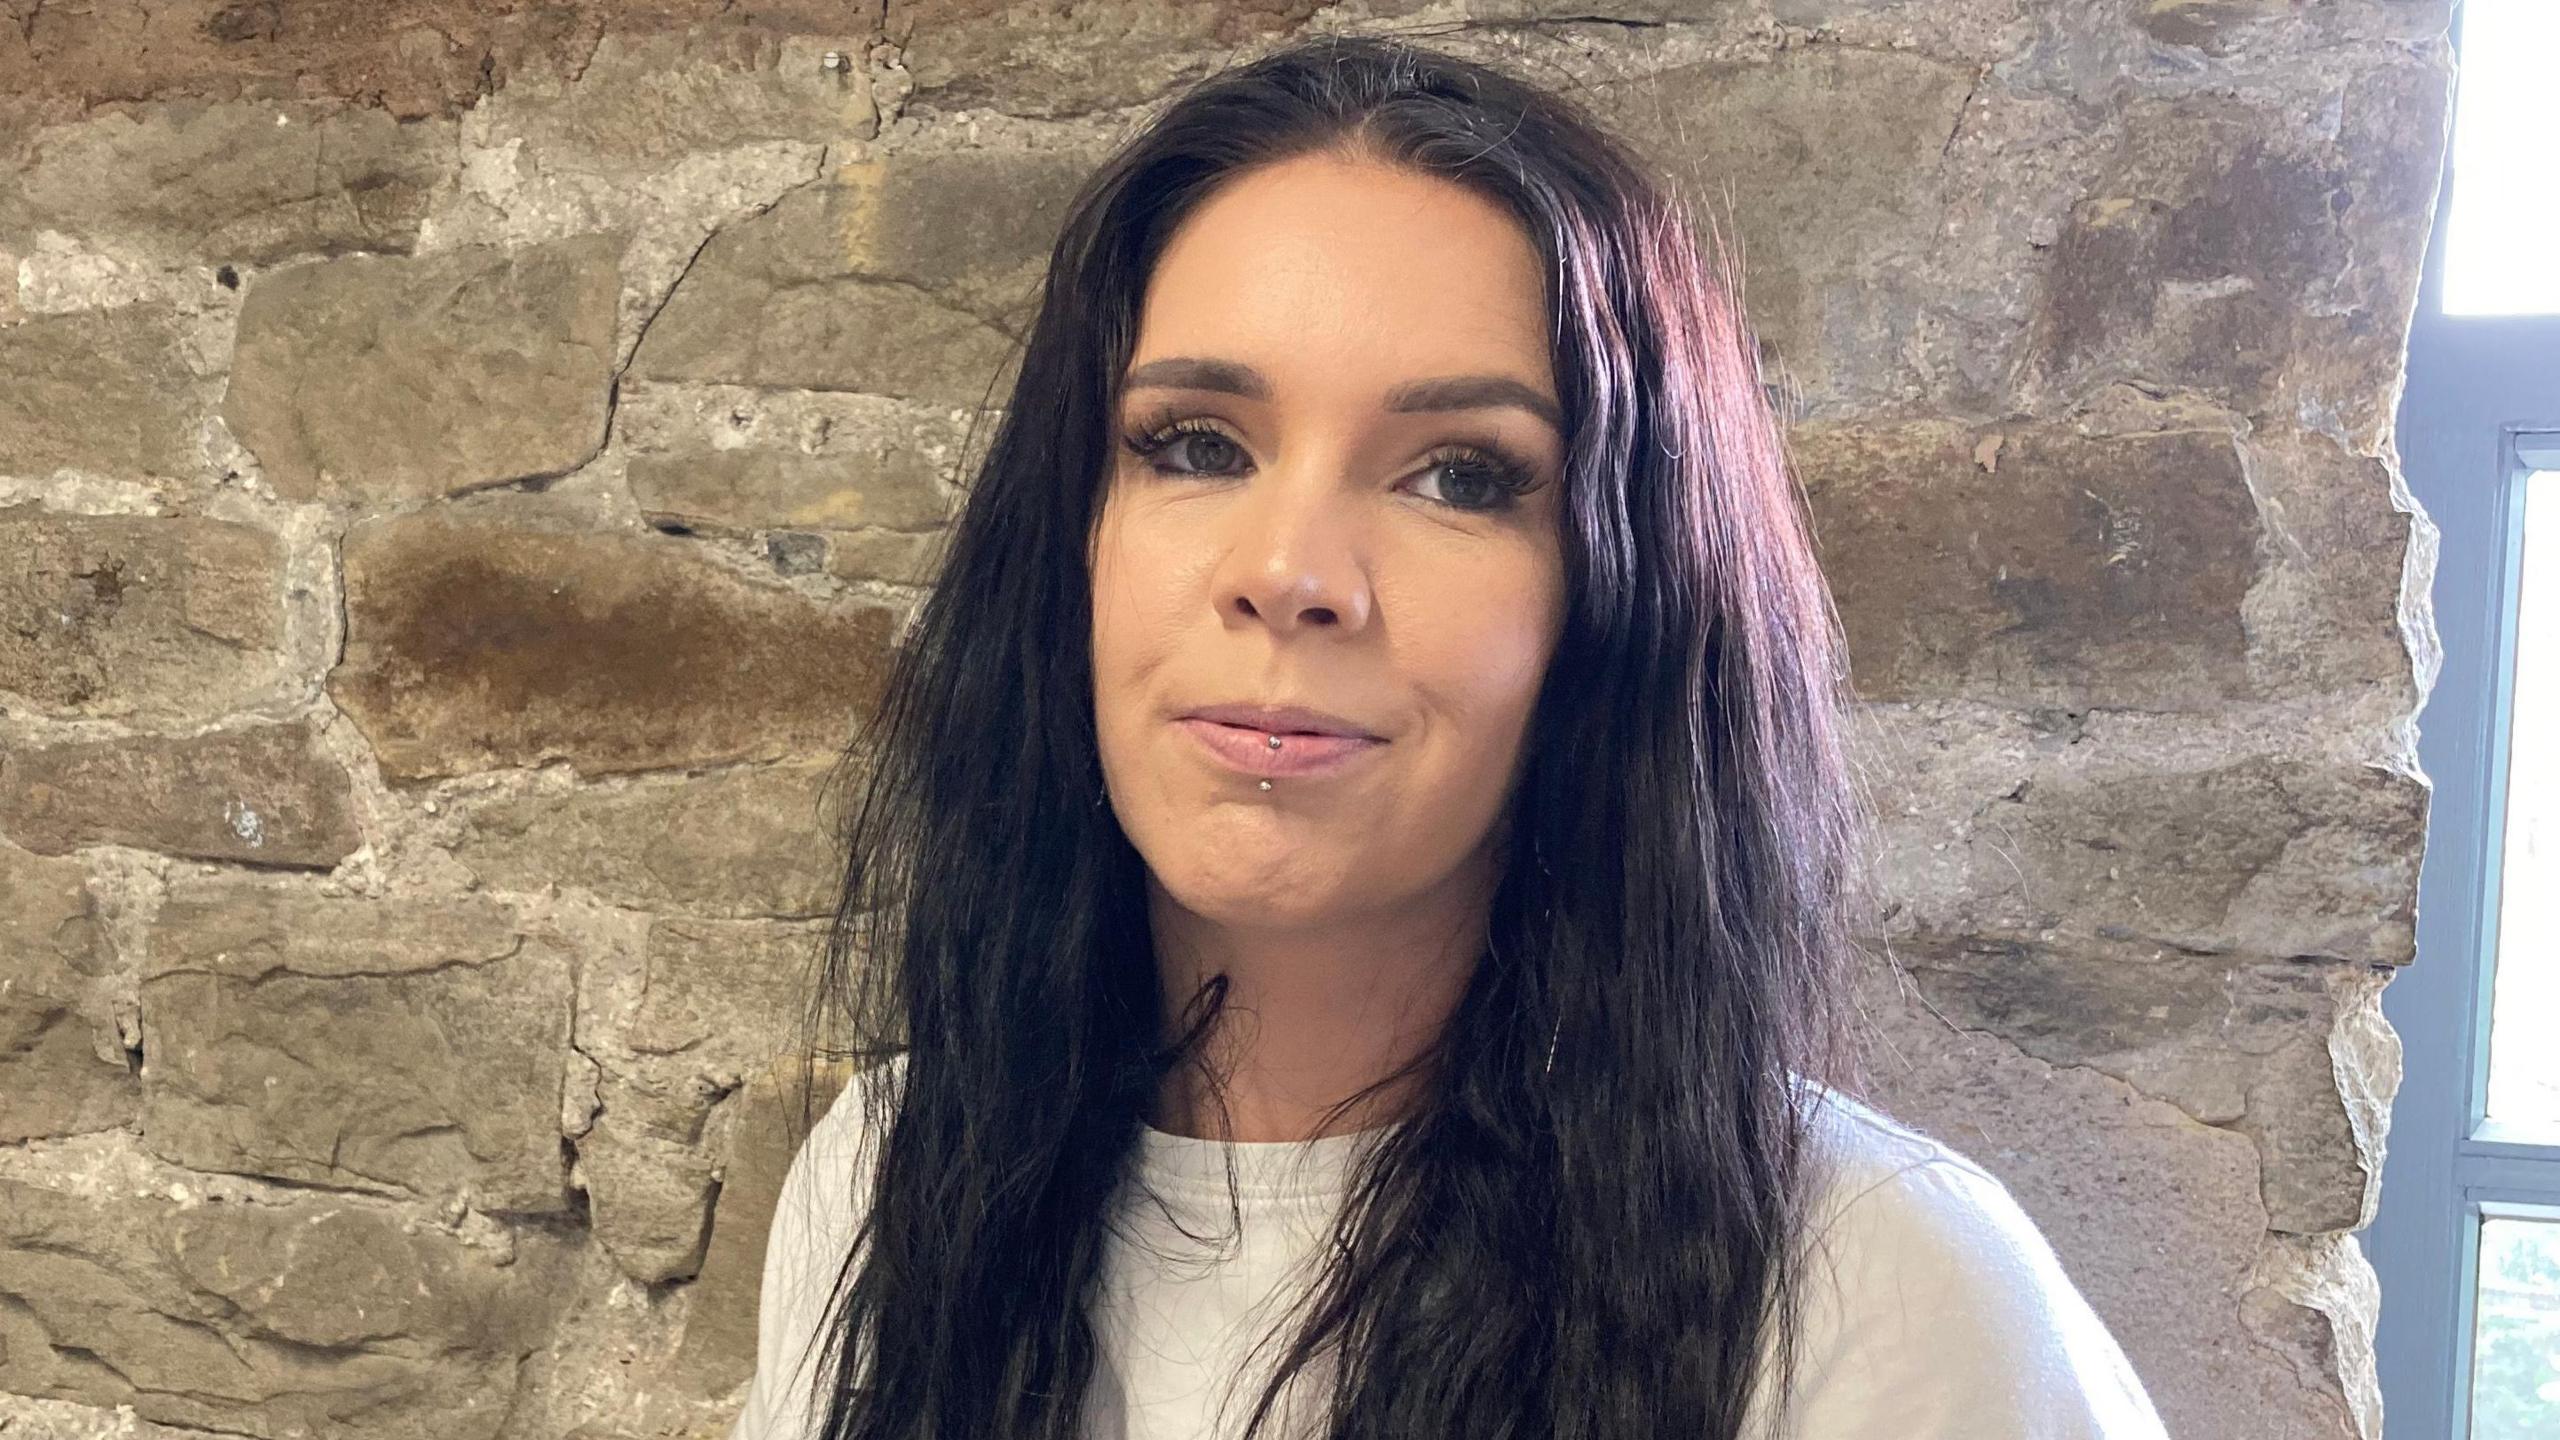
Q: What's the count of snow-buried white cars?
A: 0